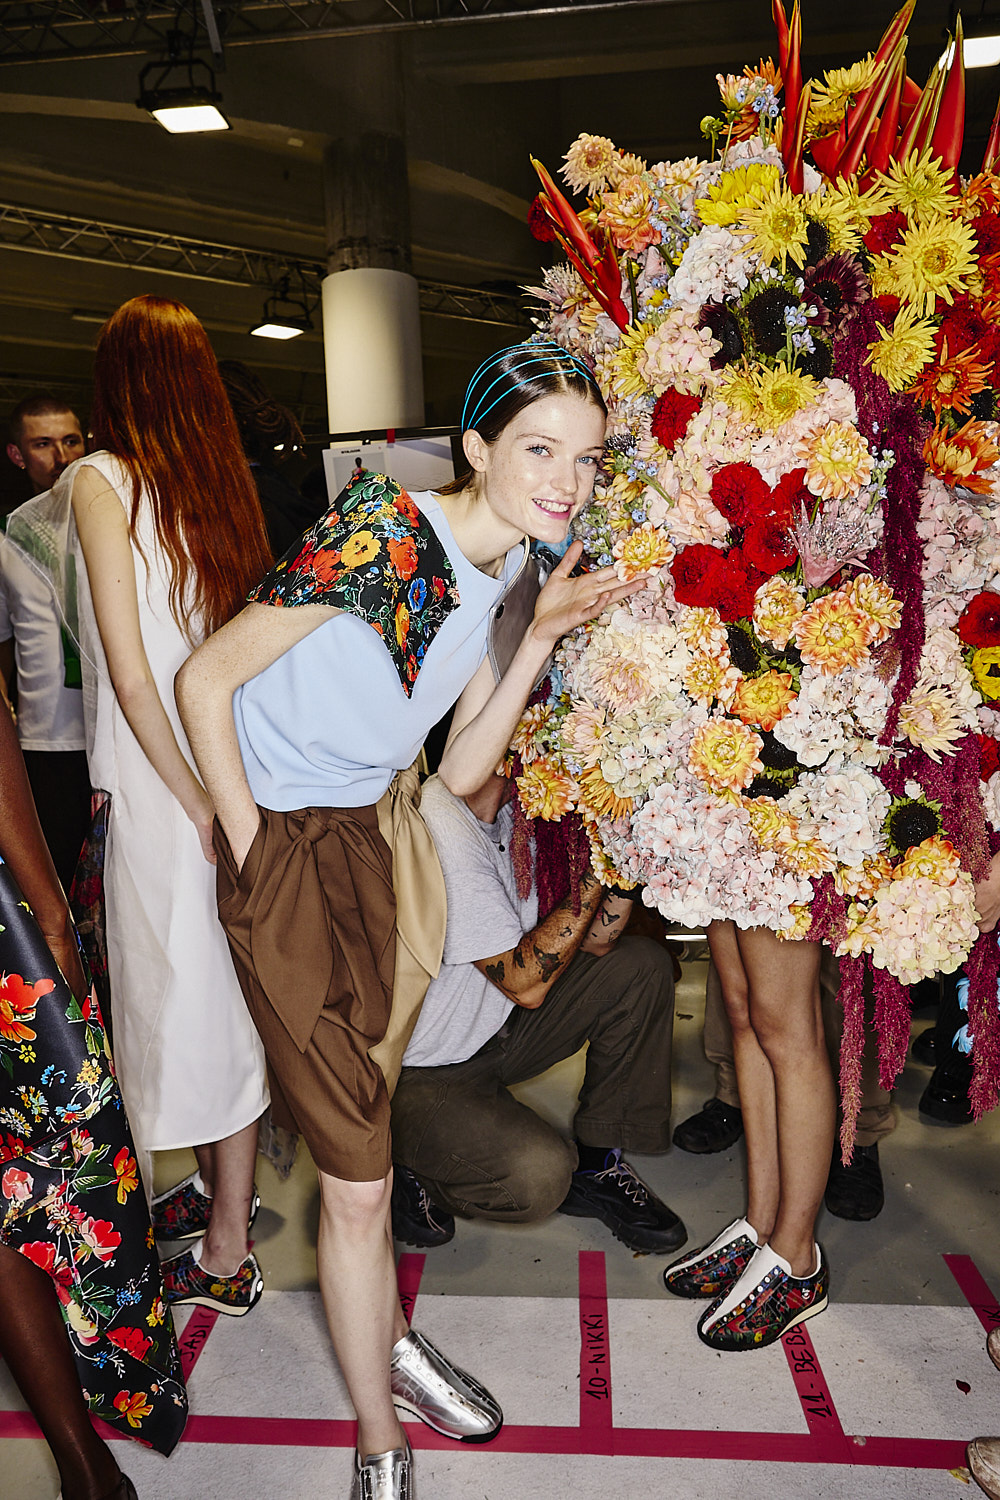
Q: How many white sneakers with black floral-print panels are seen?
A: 4